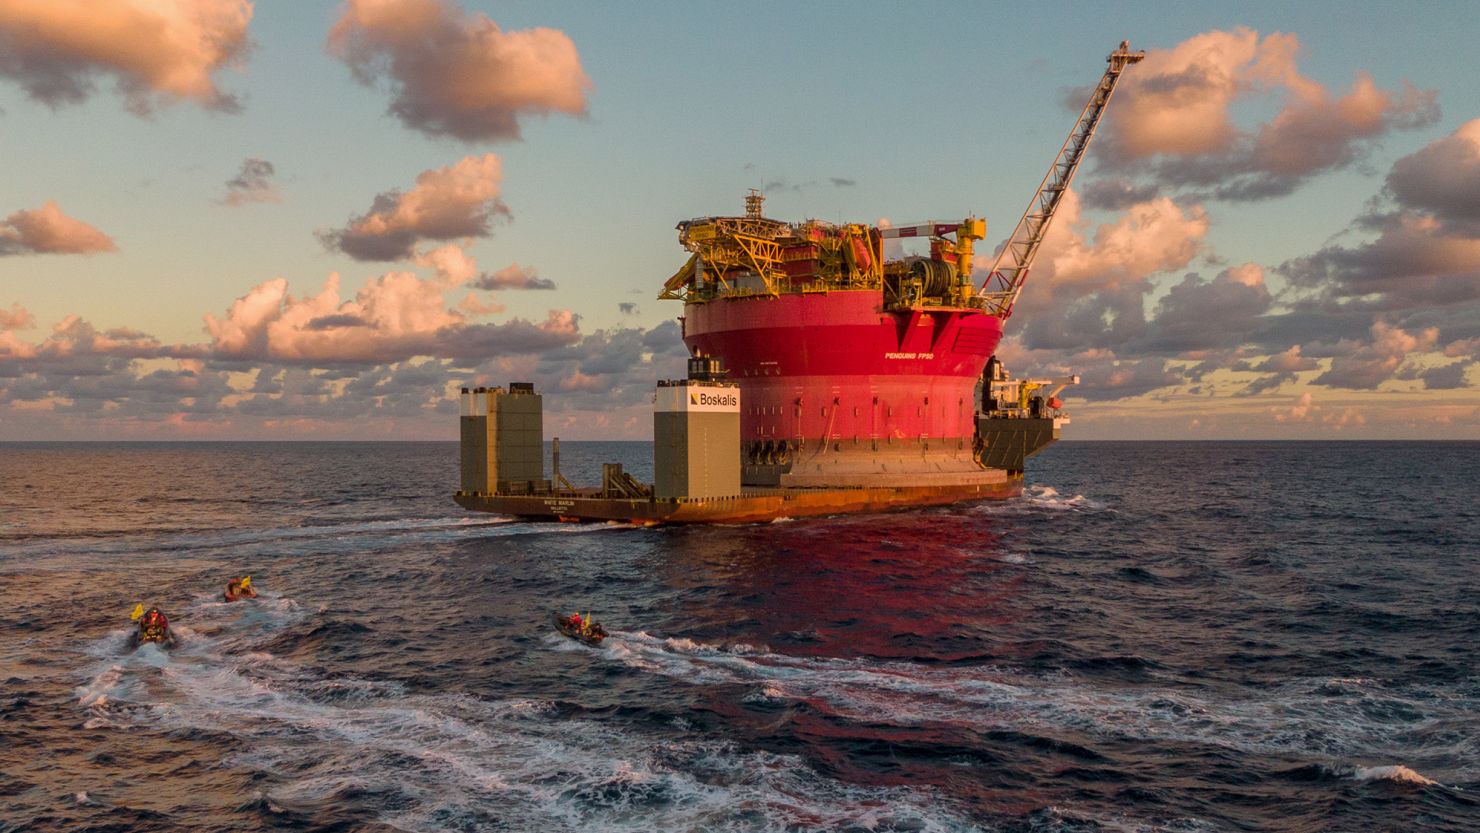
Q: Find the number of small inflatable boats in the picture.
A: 3